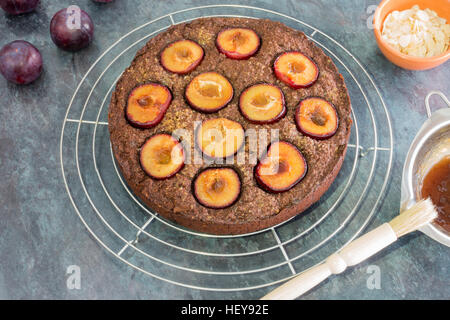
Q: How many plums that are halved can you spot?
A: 11